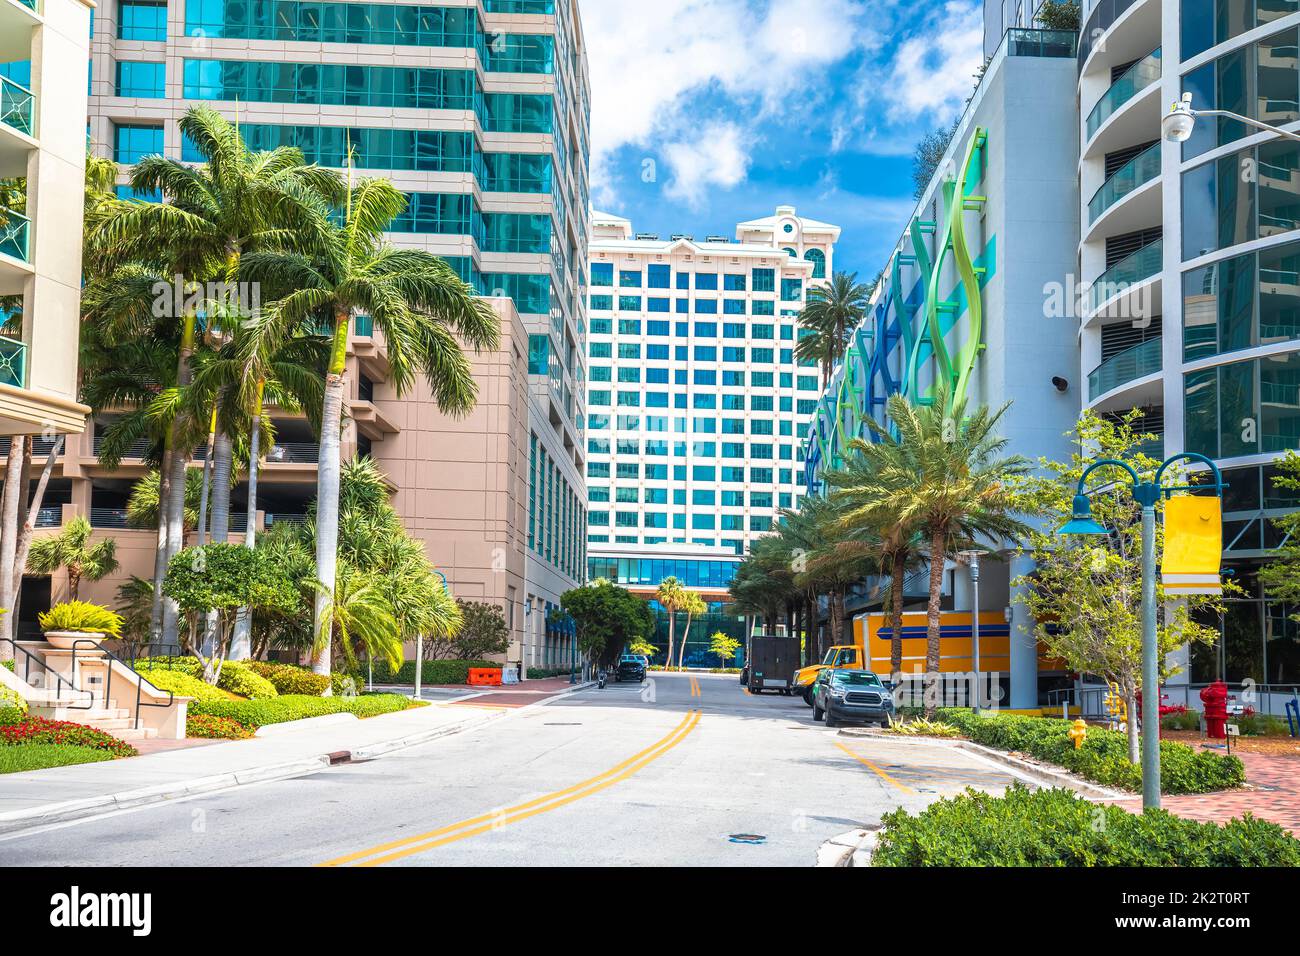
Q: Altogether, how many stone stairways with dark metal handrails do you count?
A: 1